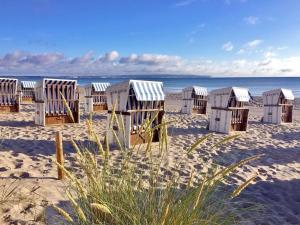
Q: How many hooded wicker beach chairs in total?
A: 8